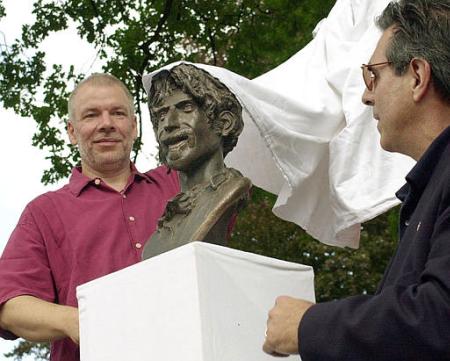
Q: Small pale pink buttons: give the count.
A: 4